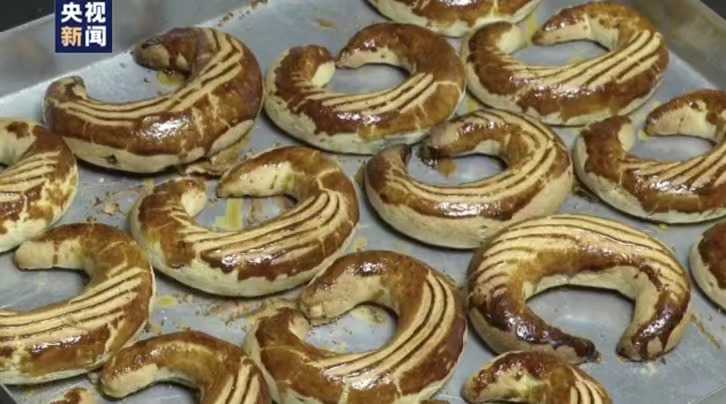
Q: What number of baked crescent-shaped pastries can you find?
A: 14